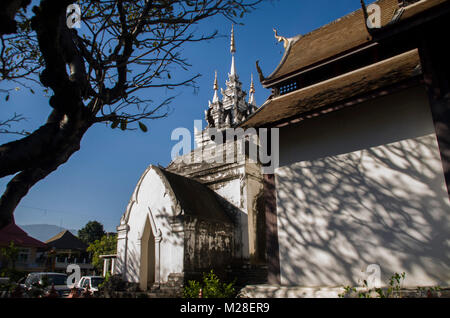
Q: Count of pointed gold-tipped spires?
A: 3